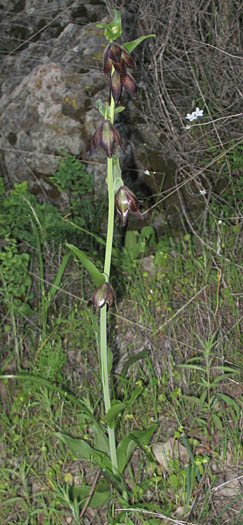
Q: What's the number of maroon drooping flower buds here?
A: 5